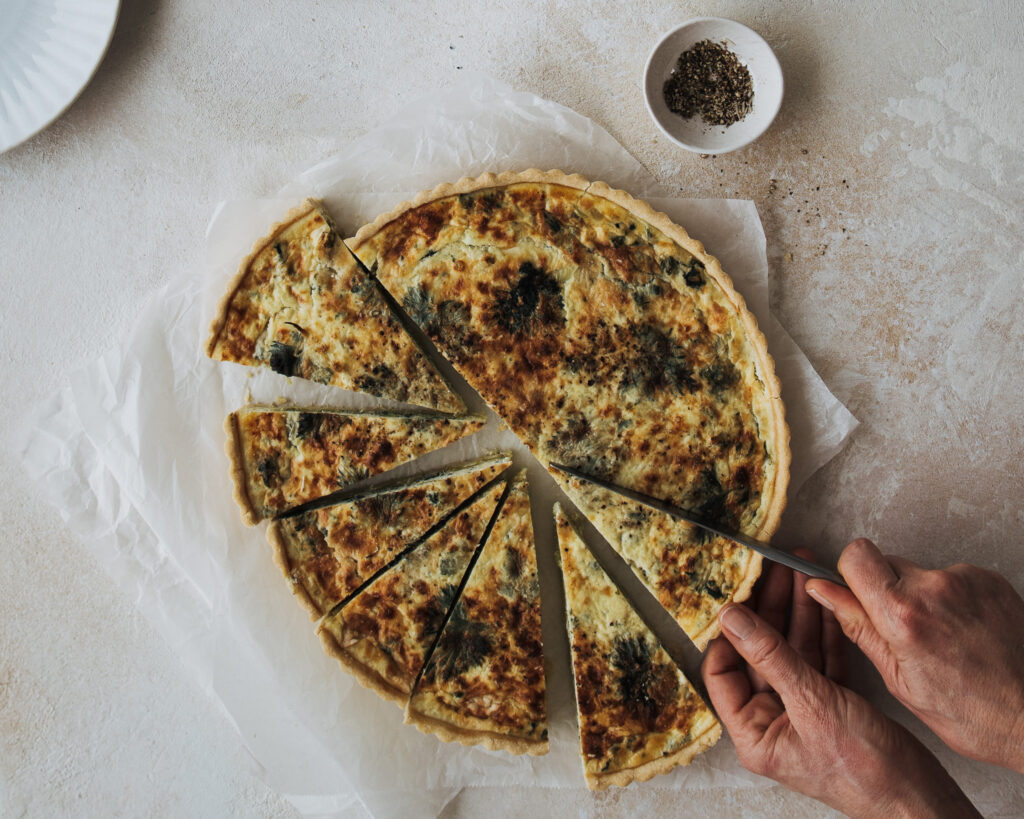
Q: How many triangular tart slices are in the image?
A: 6